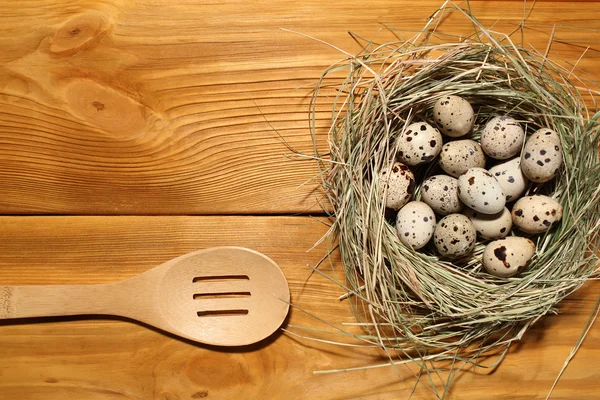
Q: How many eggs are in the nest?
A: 14